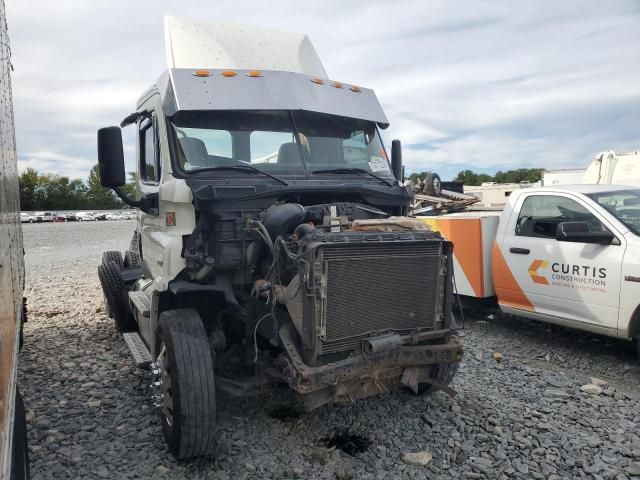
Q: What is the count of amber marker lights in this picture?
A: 6